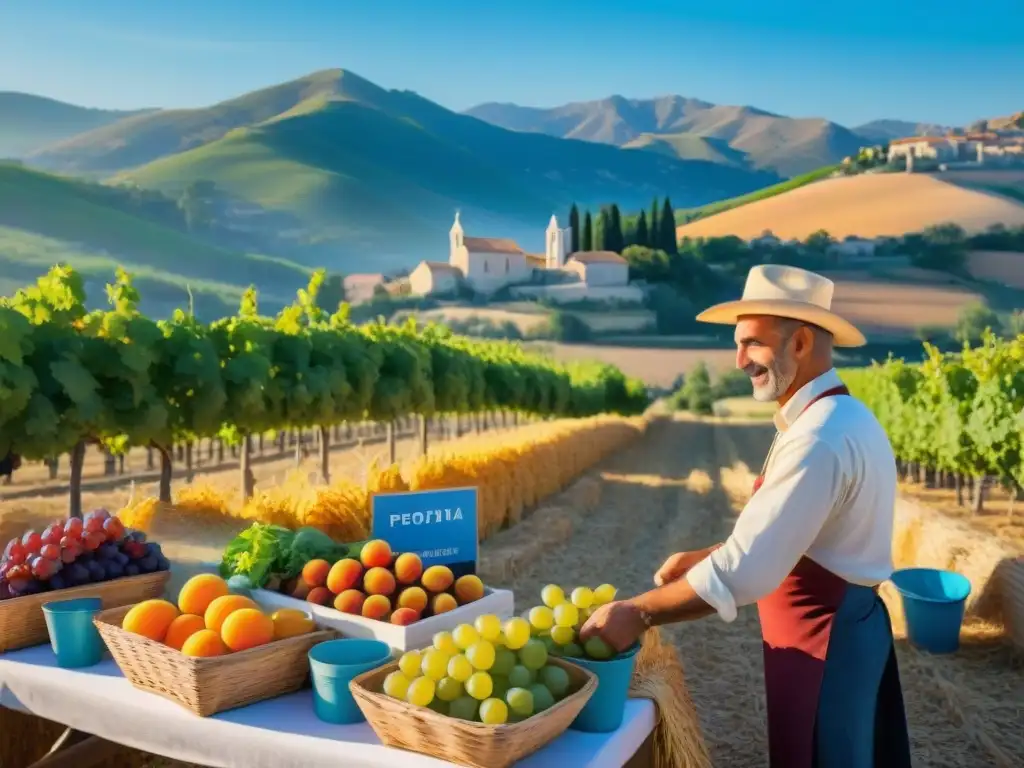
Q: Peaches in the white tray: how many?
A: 13